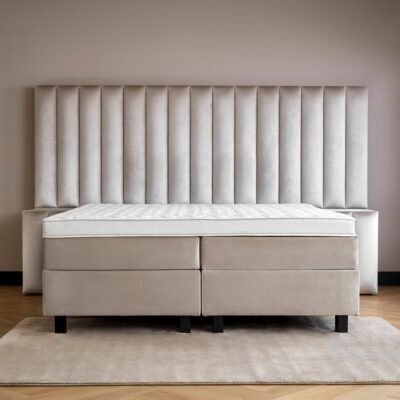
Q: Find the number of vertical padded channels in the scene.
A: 15